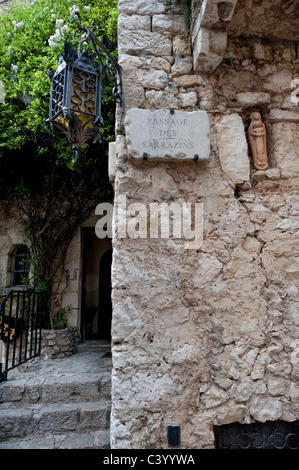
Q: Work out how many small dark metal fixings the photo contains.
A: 3